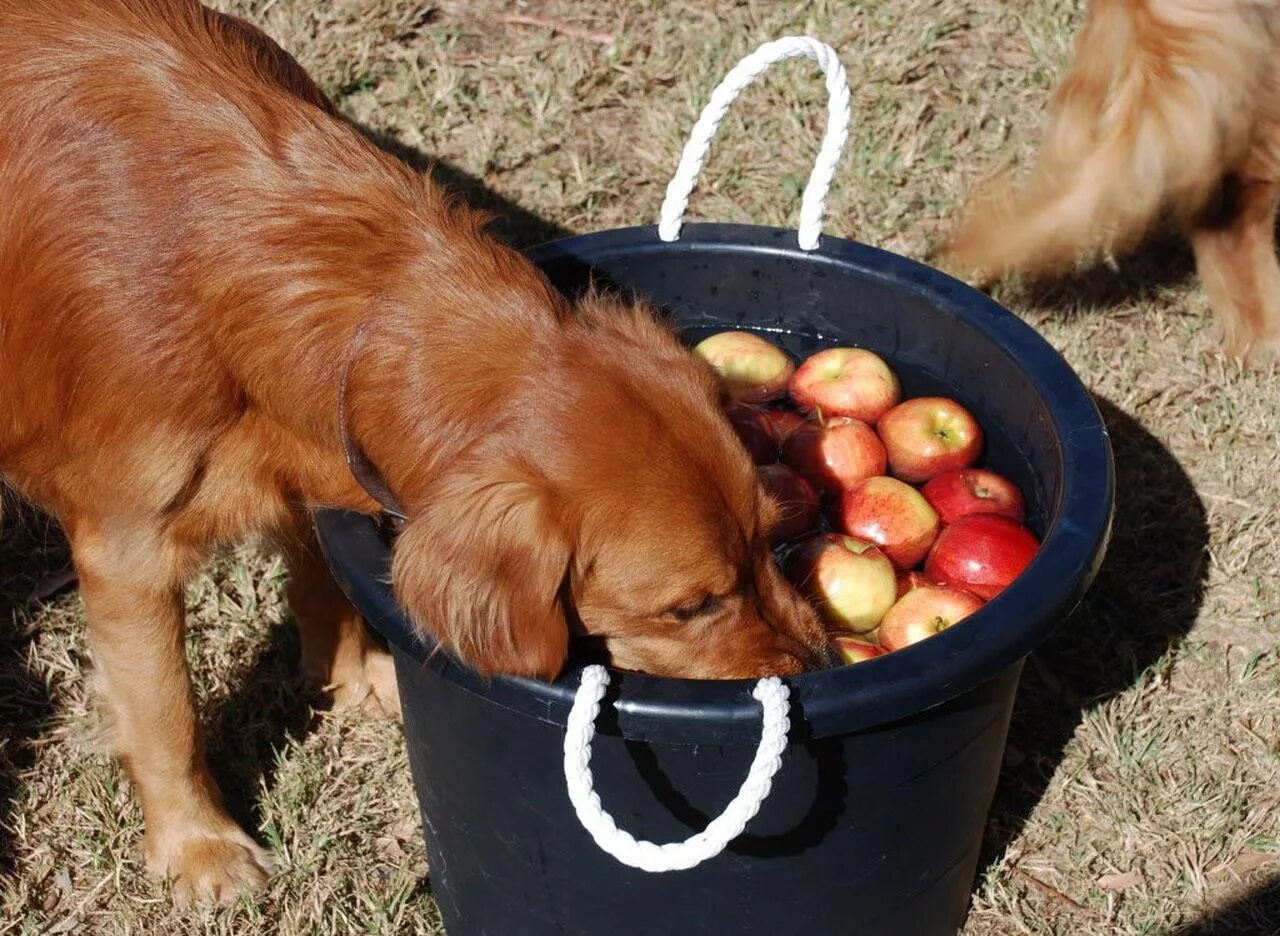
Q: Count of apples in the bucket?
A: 13